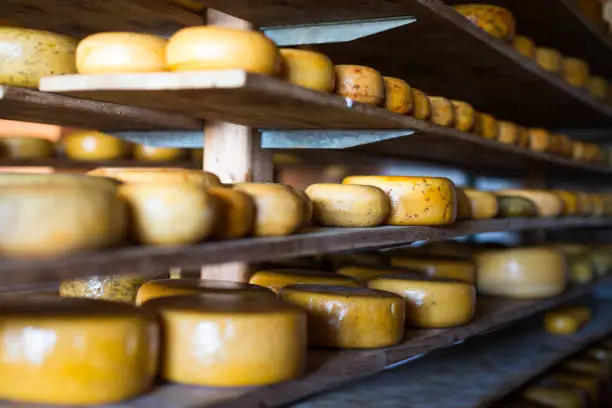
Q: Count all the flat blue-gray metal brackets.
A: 3